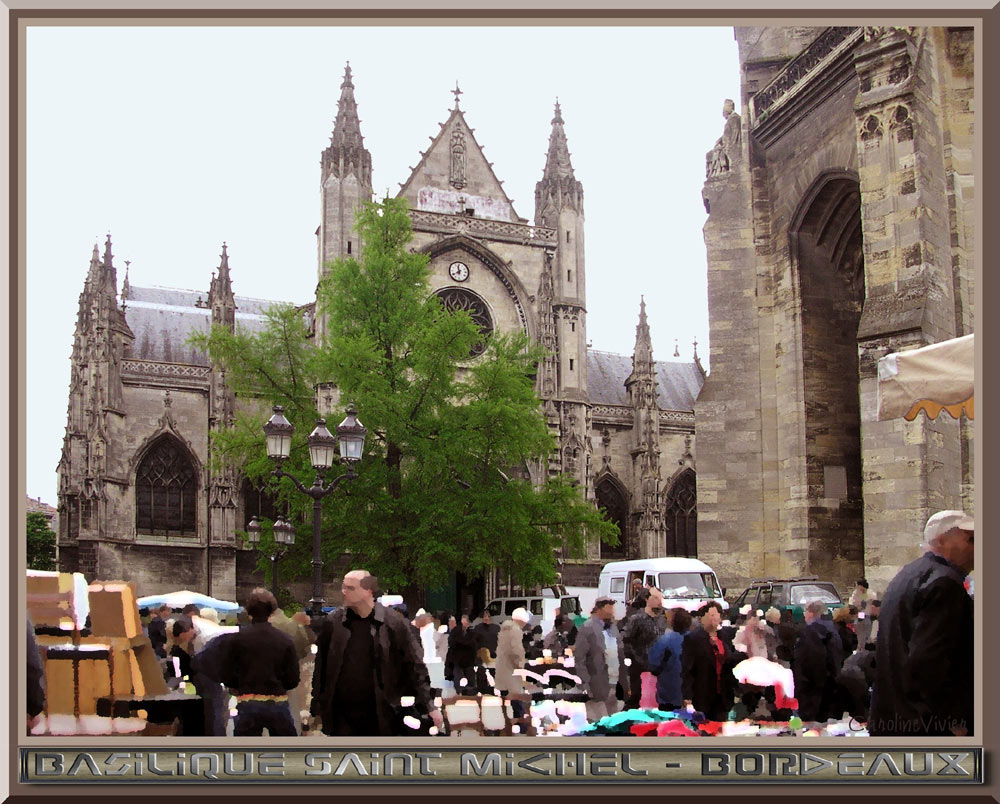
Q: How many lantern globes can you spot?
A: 6